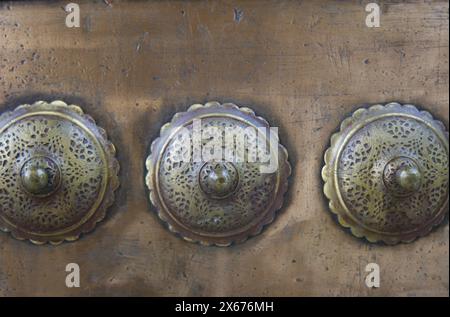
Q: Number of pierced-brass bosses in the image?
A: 3